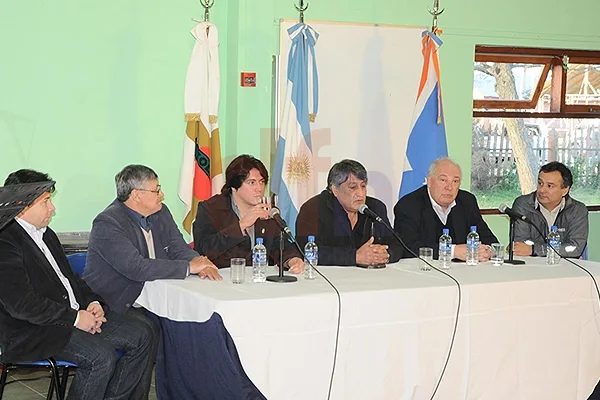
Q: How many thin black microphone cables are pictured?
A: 3